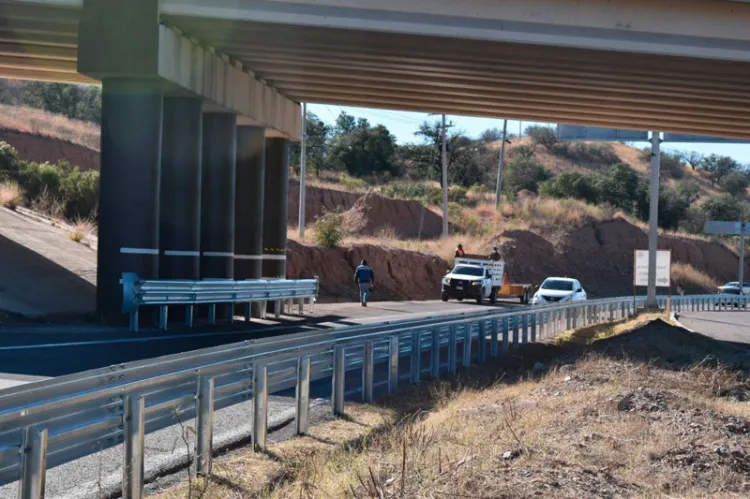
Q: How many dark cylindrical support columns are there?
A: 5